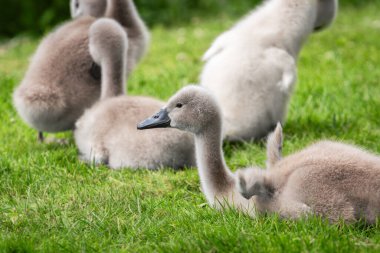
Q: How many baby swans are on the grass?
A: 4